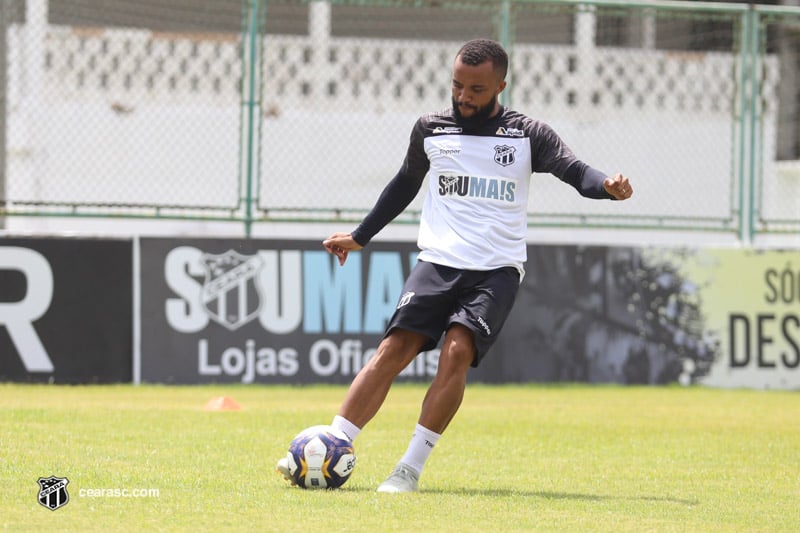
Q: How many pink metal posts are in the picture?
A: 0